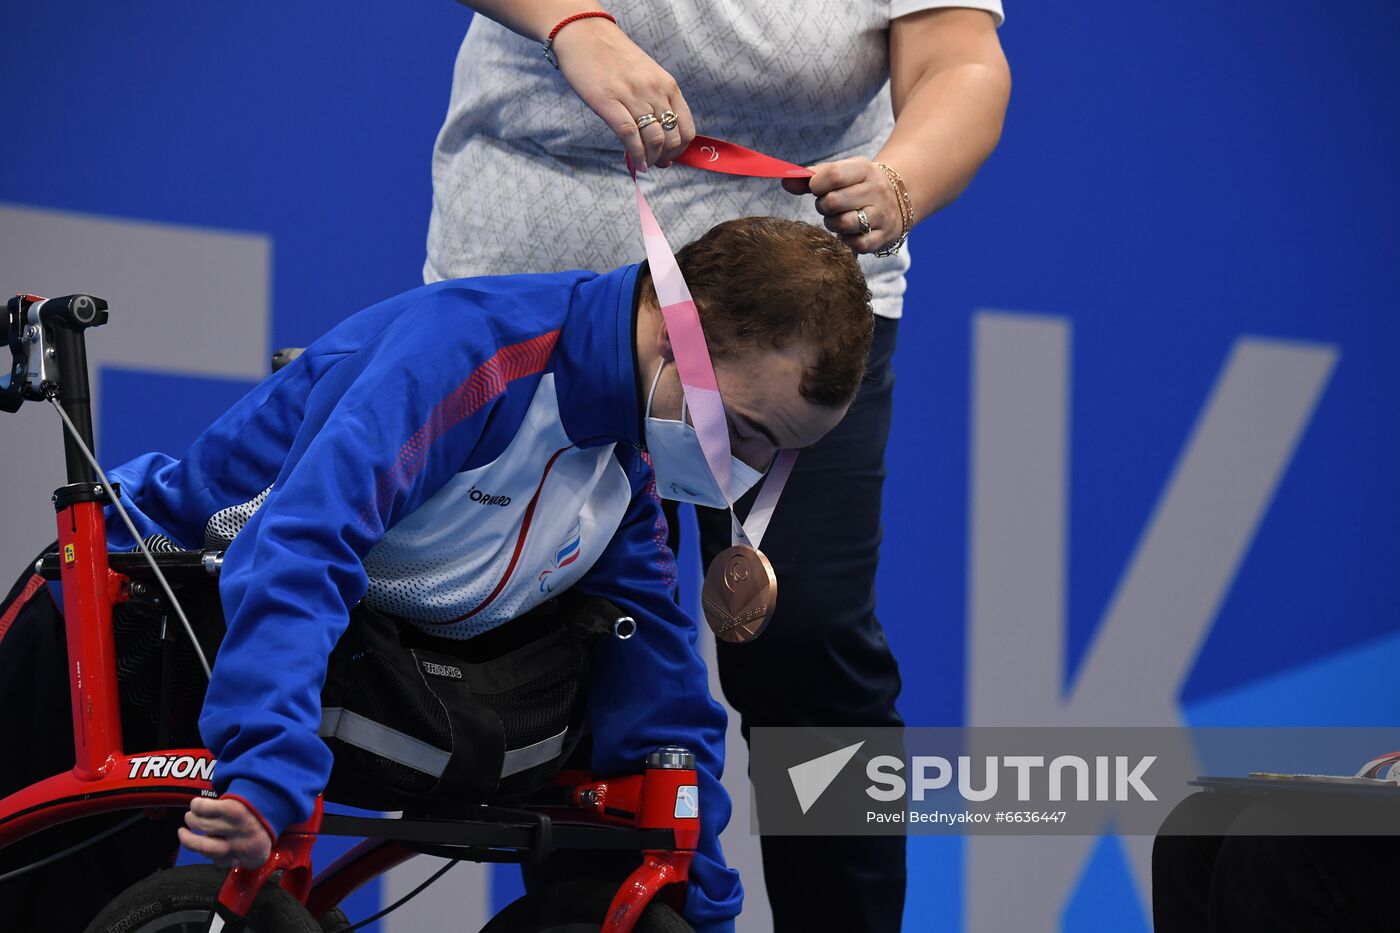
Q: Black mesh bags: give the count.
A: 1